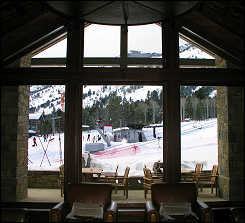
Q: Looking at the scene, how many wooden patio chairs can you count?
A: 5